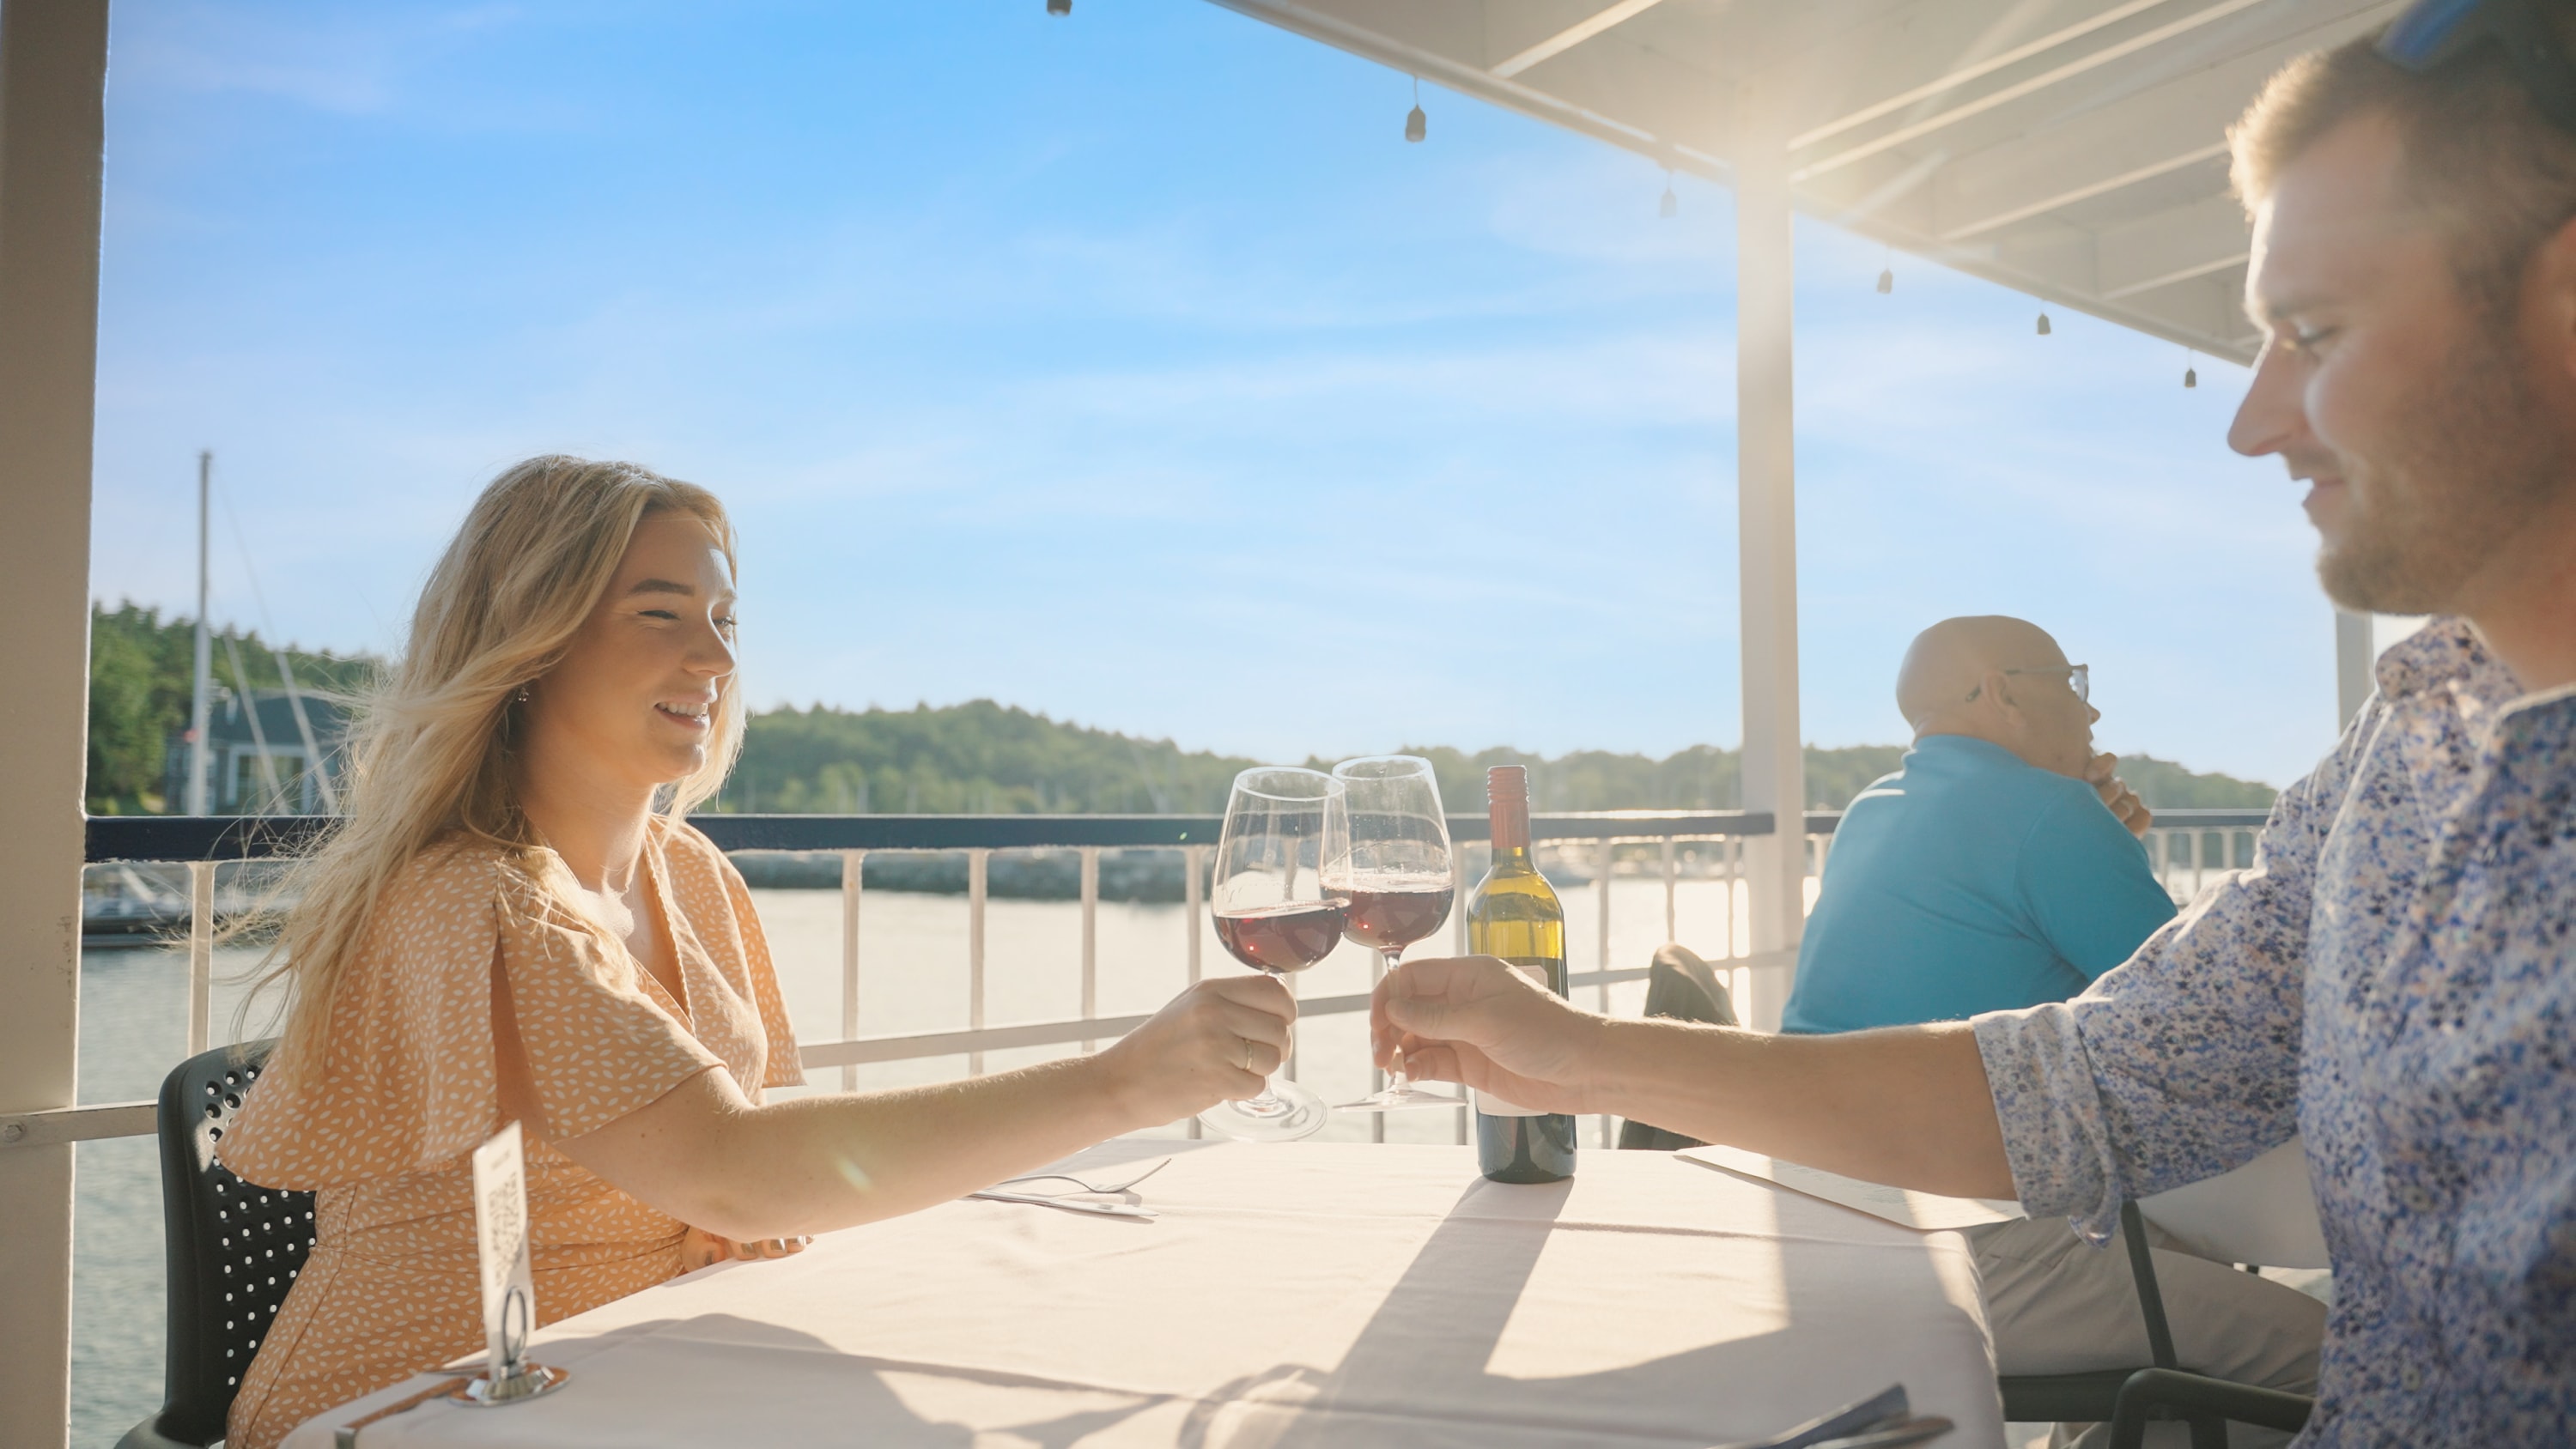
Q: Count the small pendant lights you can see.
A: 6